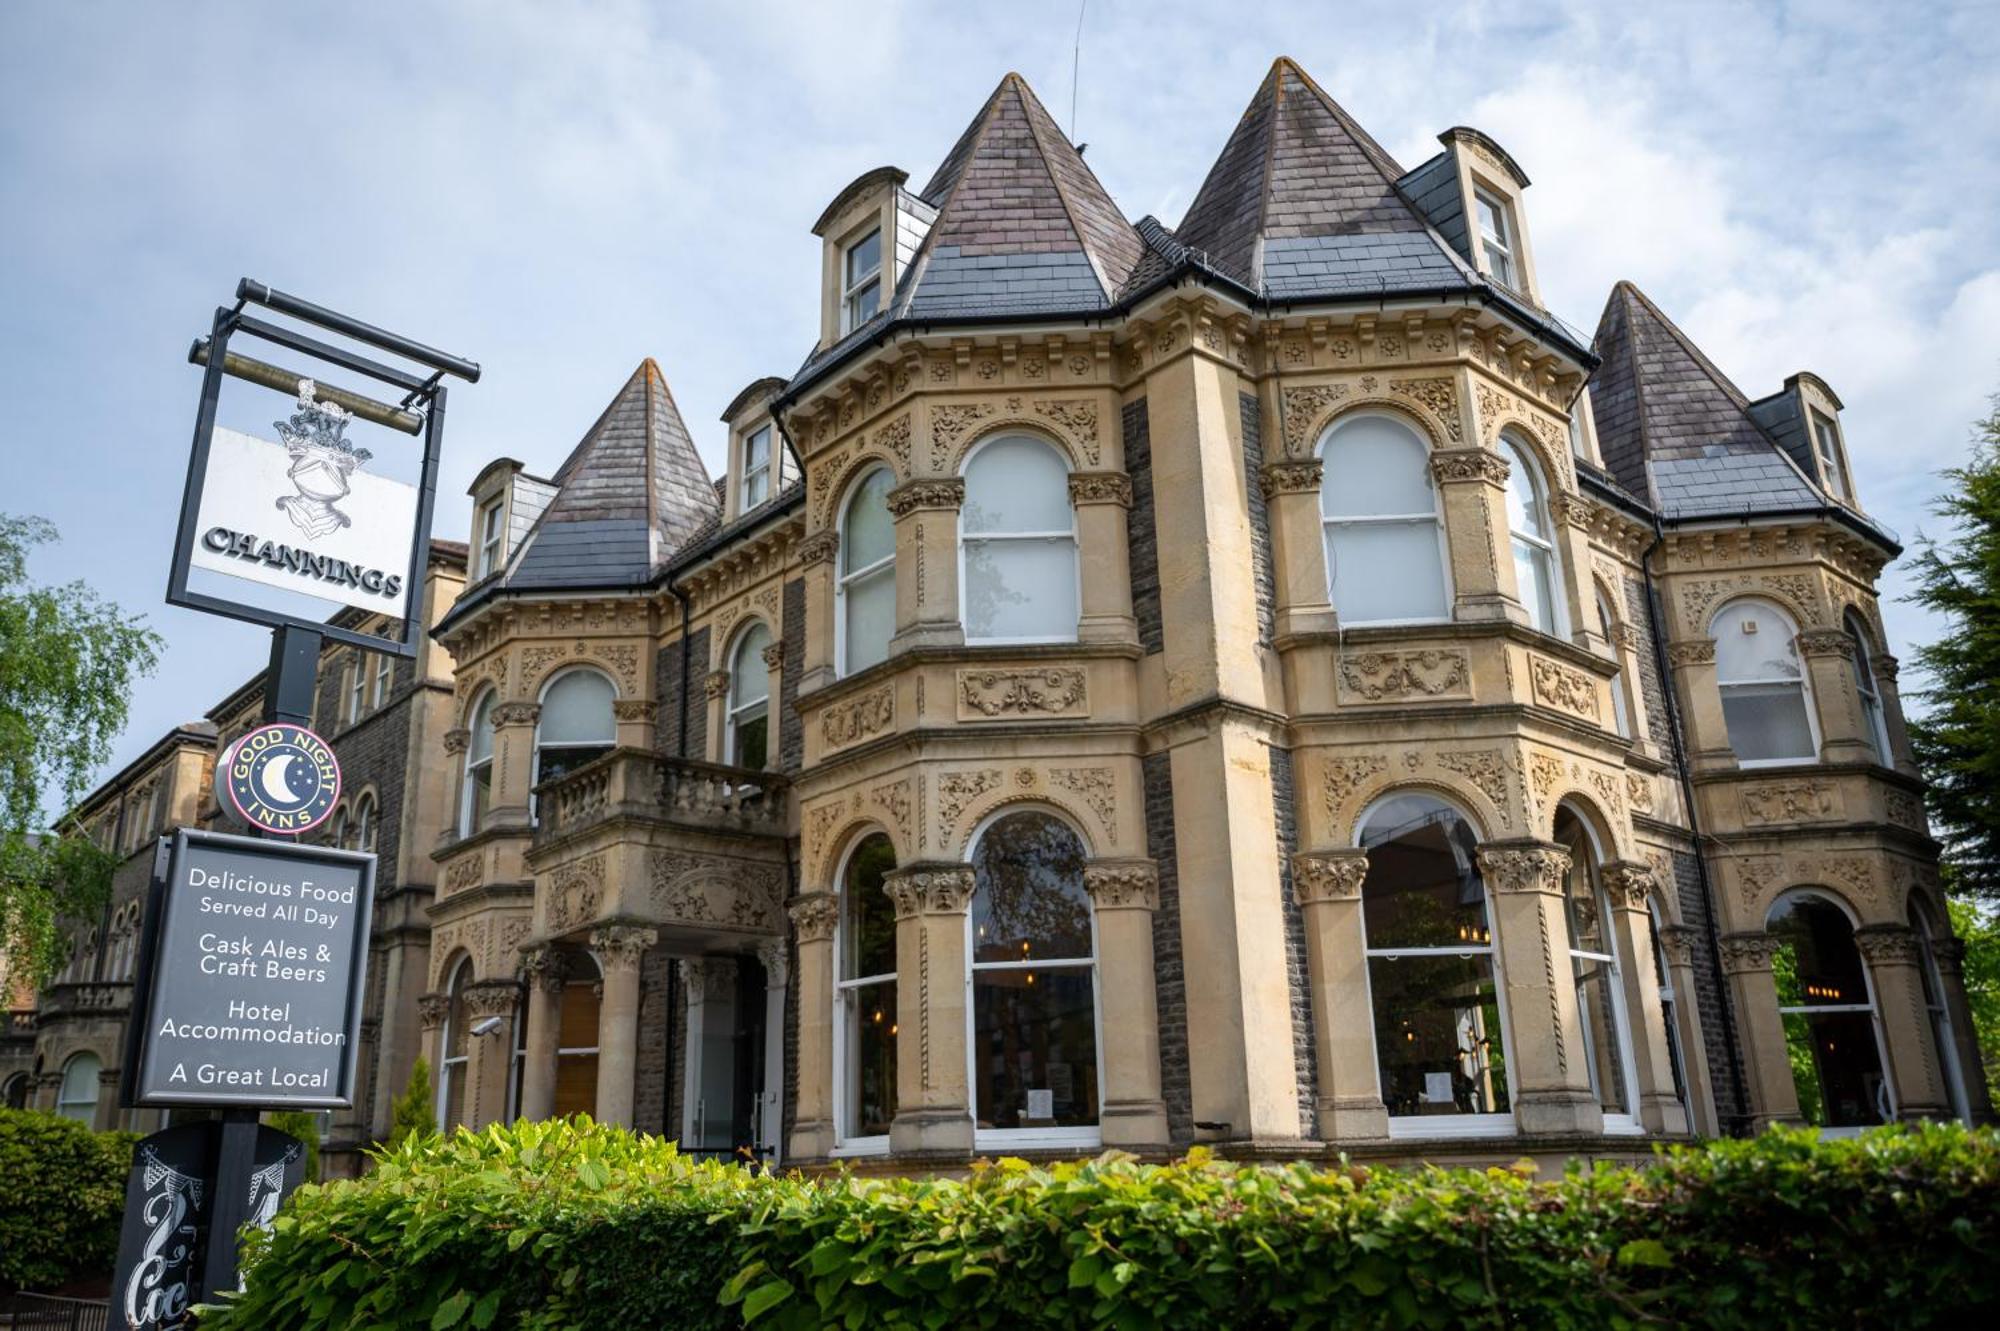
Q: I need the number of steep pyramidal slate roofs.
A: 4